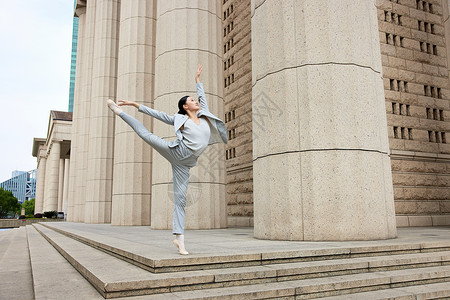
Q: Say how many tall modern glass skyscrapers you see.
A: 1